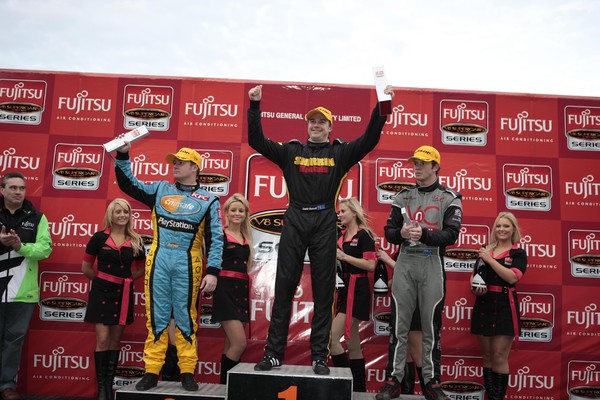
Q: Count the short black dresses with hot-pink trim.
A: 4